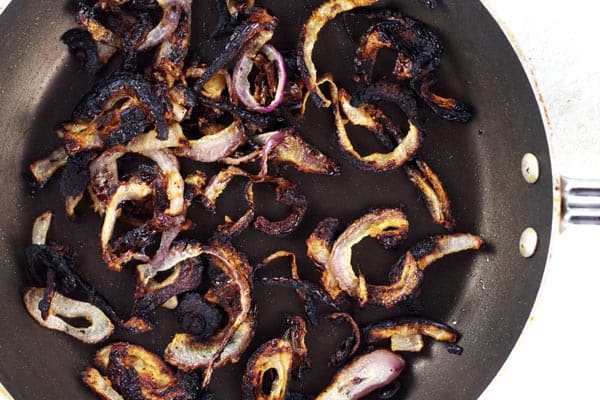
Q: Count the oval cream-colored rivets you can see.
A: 2